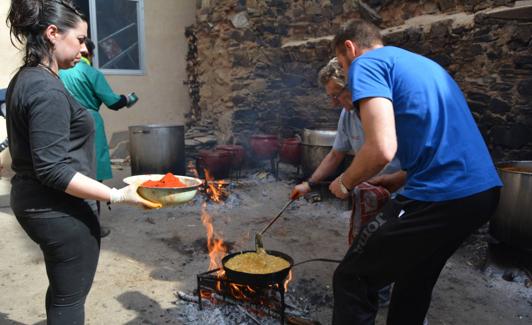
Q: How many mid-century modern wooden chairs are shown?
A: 0